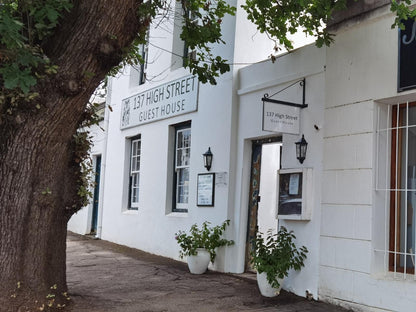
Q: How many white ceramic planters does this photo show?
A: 2